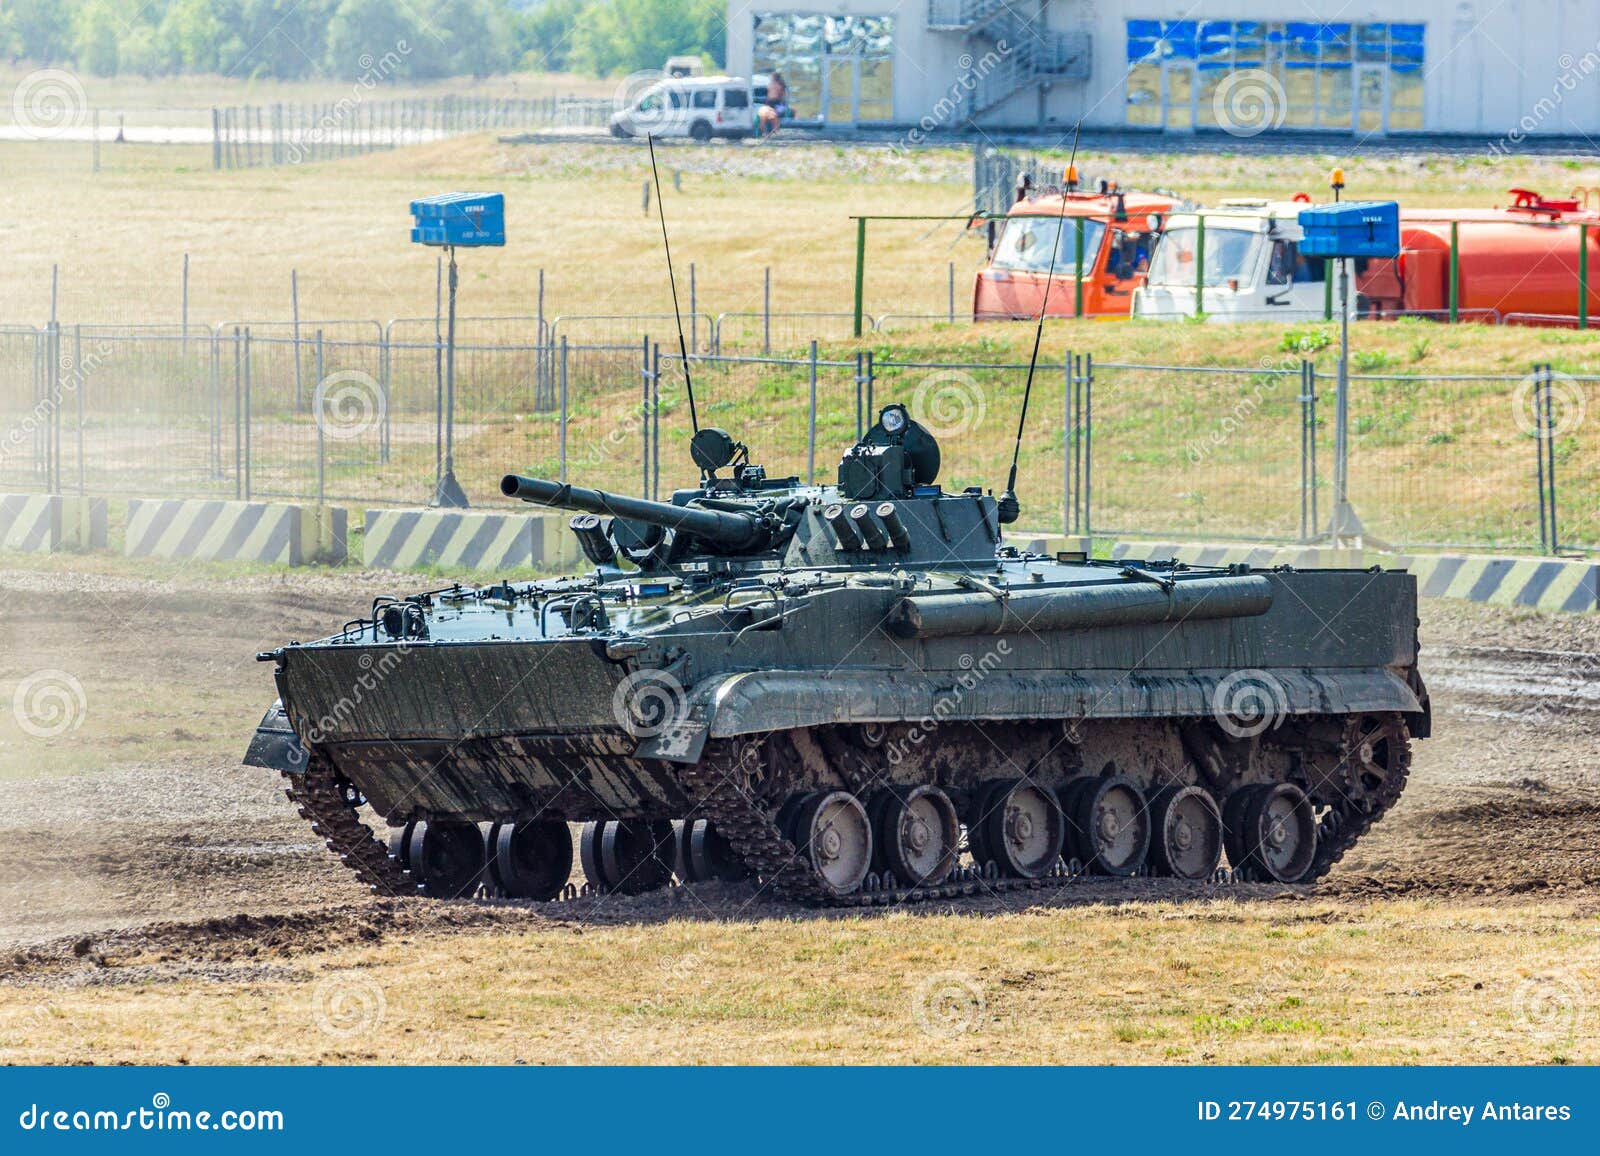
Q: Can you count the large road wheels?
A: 10